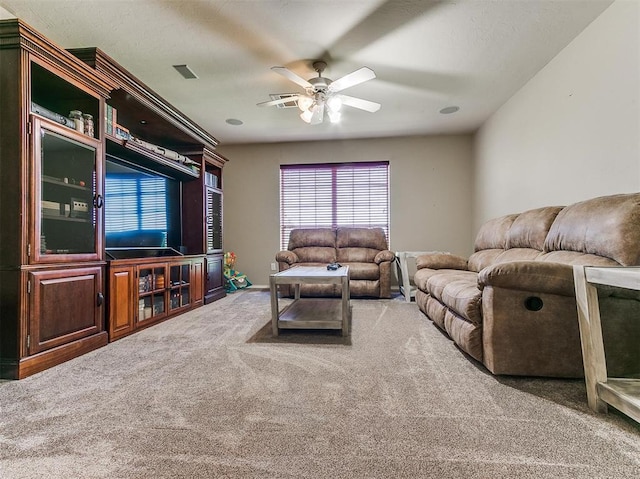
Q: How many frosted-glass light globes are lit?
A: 4